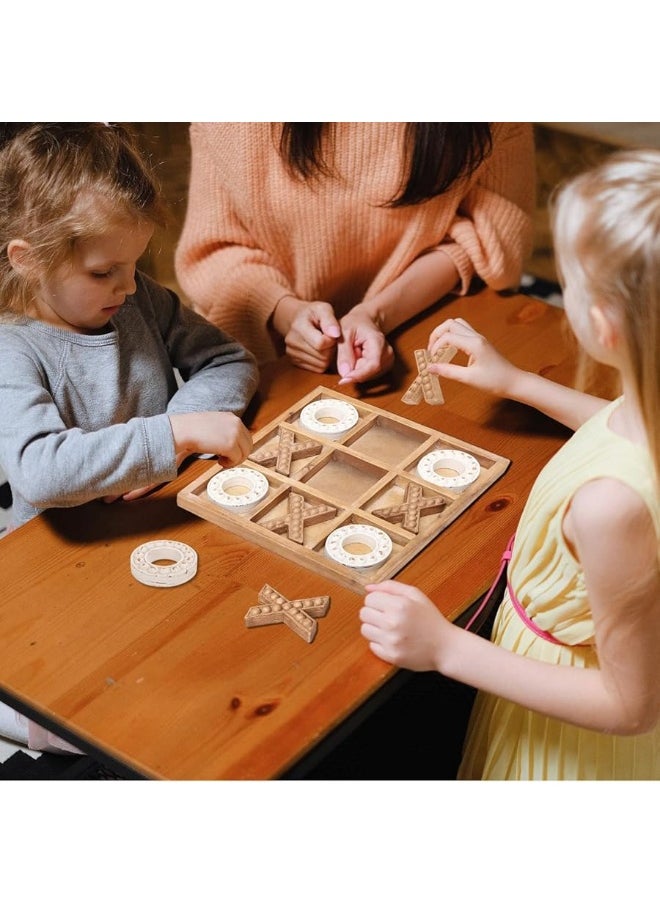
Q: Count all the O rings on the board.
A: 4